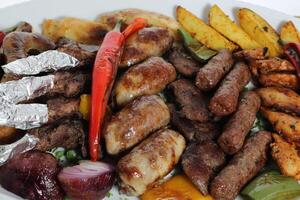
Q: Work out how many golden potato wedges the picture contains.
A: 4